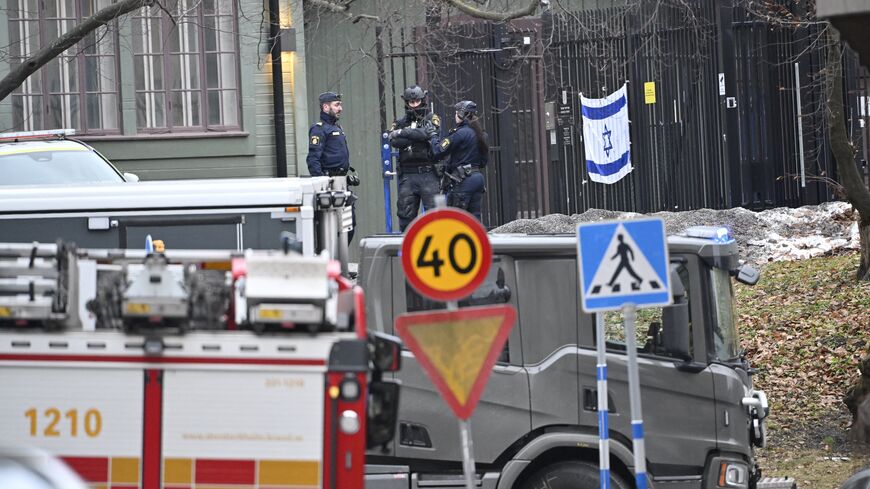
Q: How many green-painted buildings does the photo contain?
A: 1